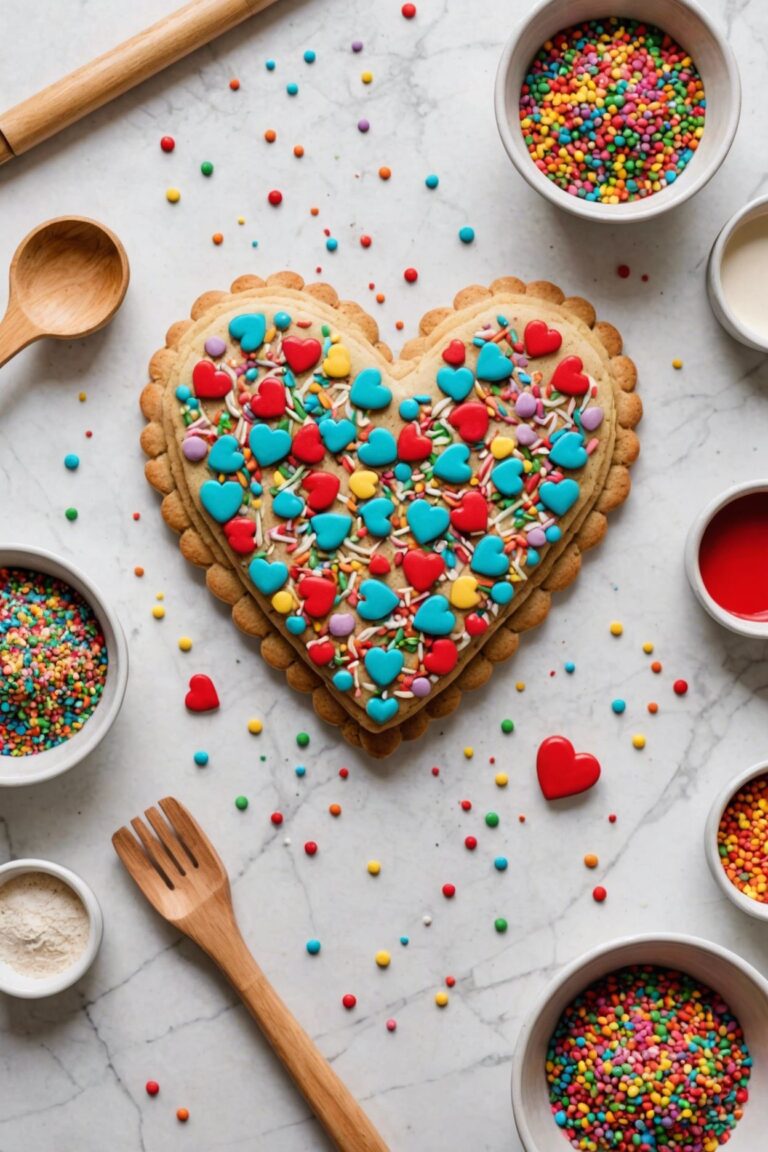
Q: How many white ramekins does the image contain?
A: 7